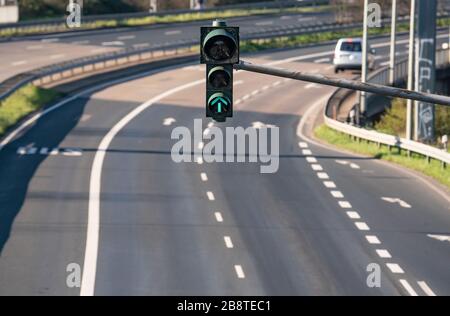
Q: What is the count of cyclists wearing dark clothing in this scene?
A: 0